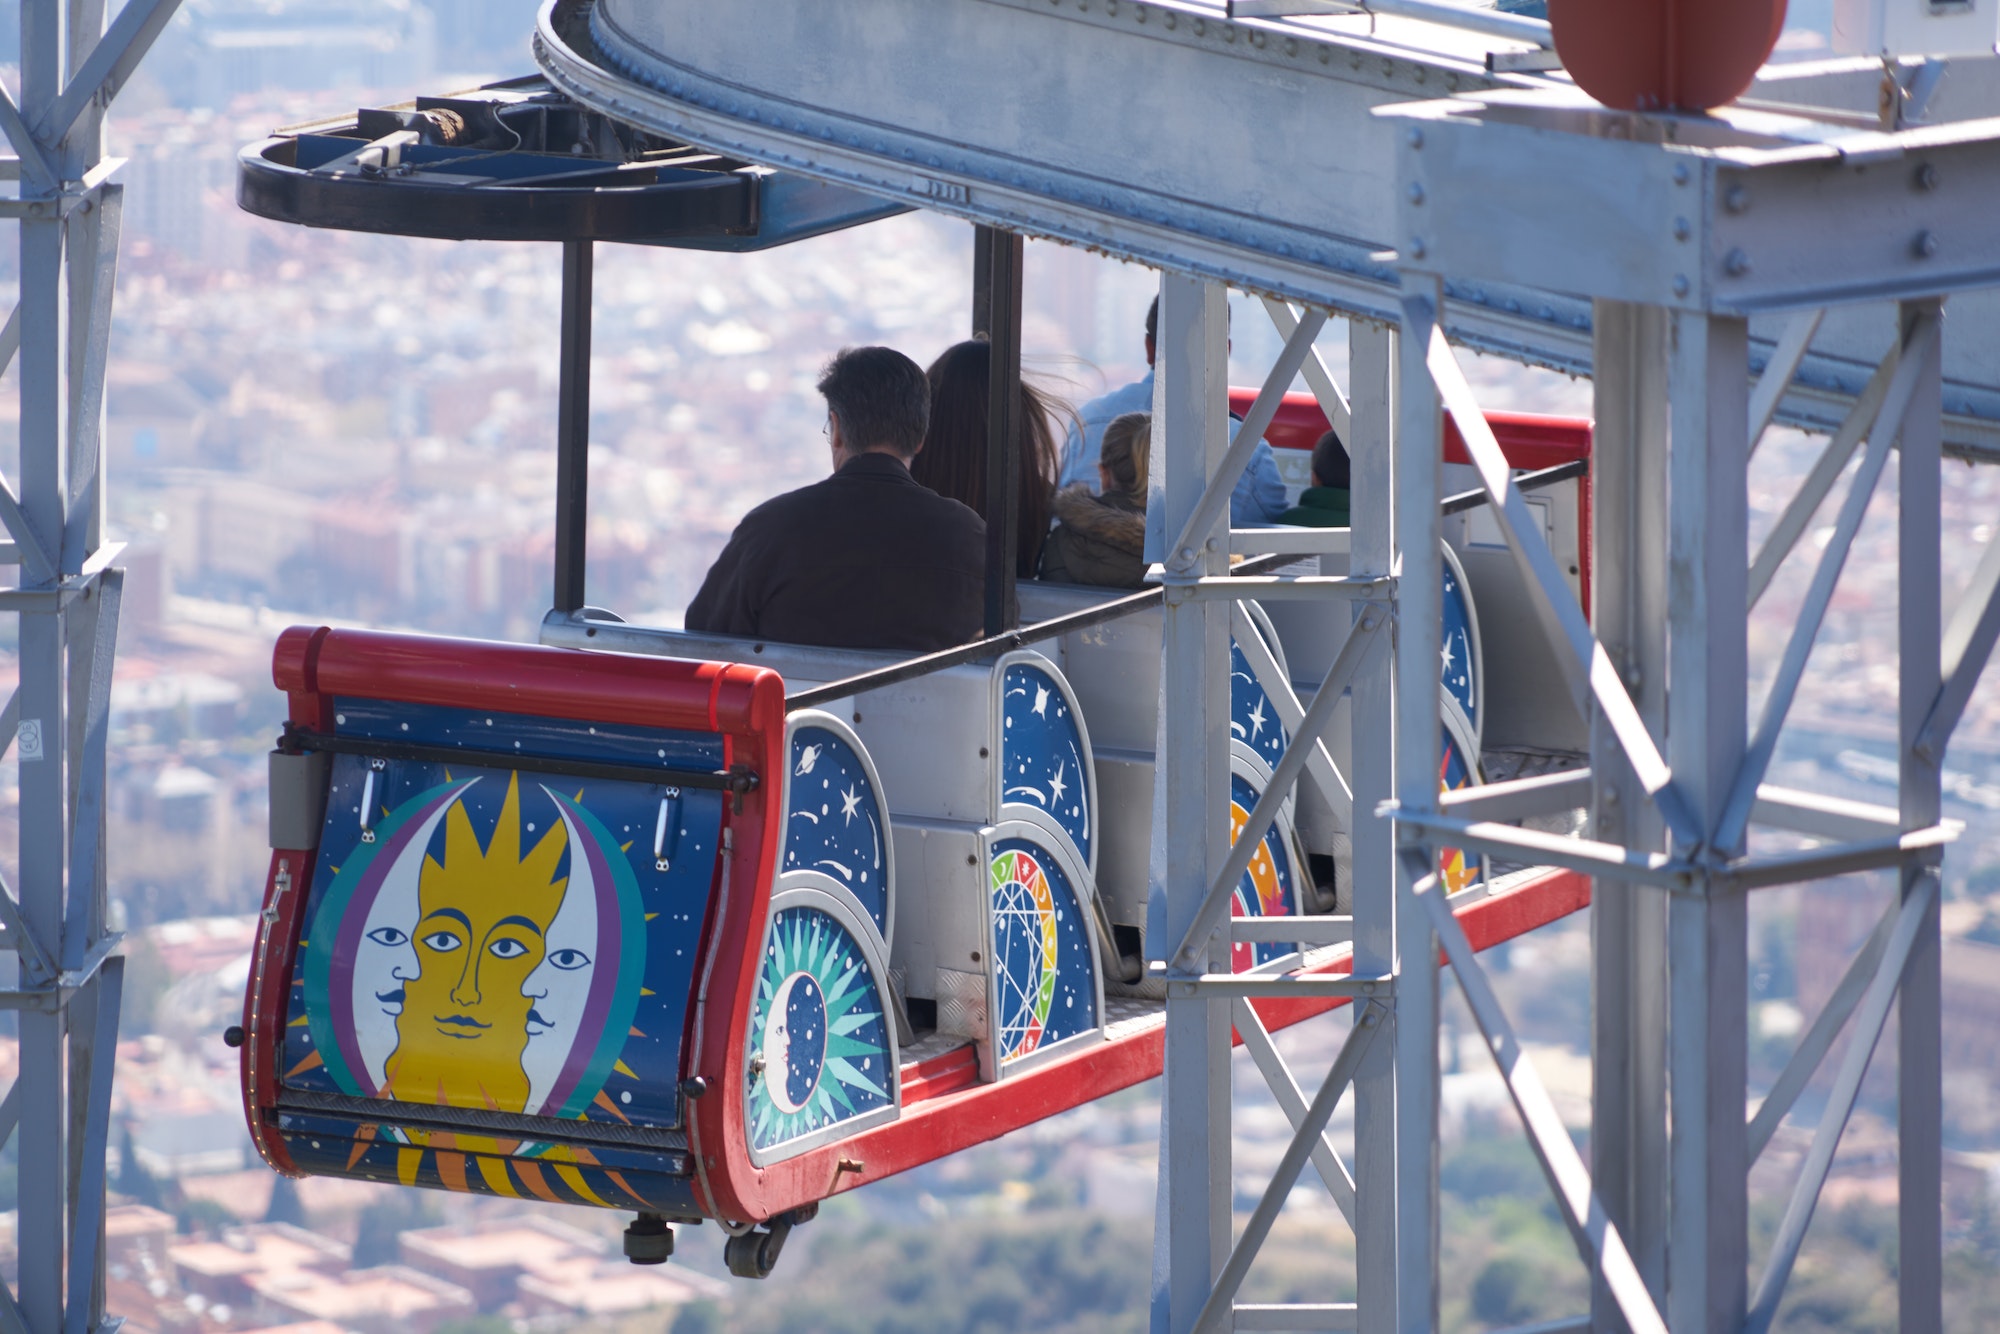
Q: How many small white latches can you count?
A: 2